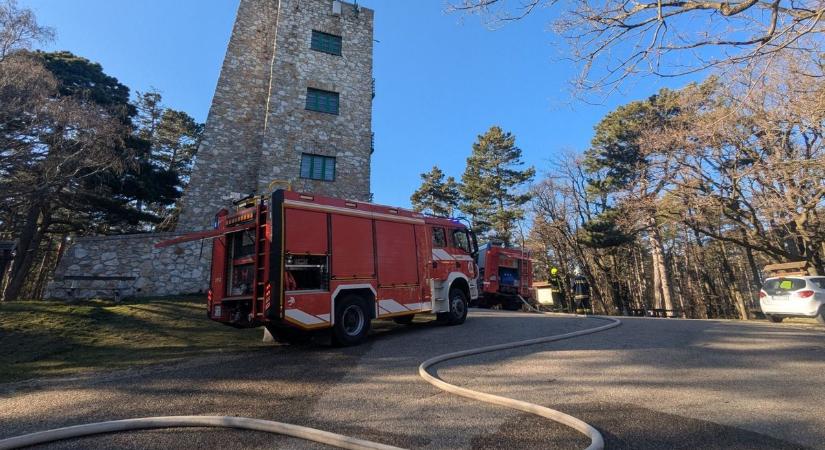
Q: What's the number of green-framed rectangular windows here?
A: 3